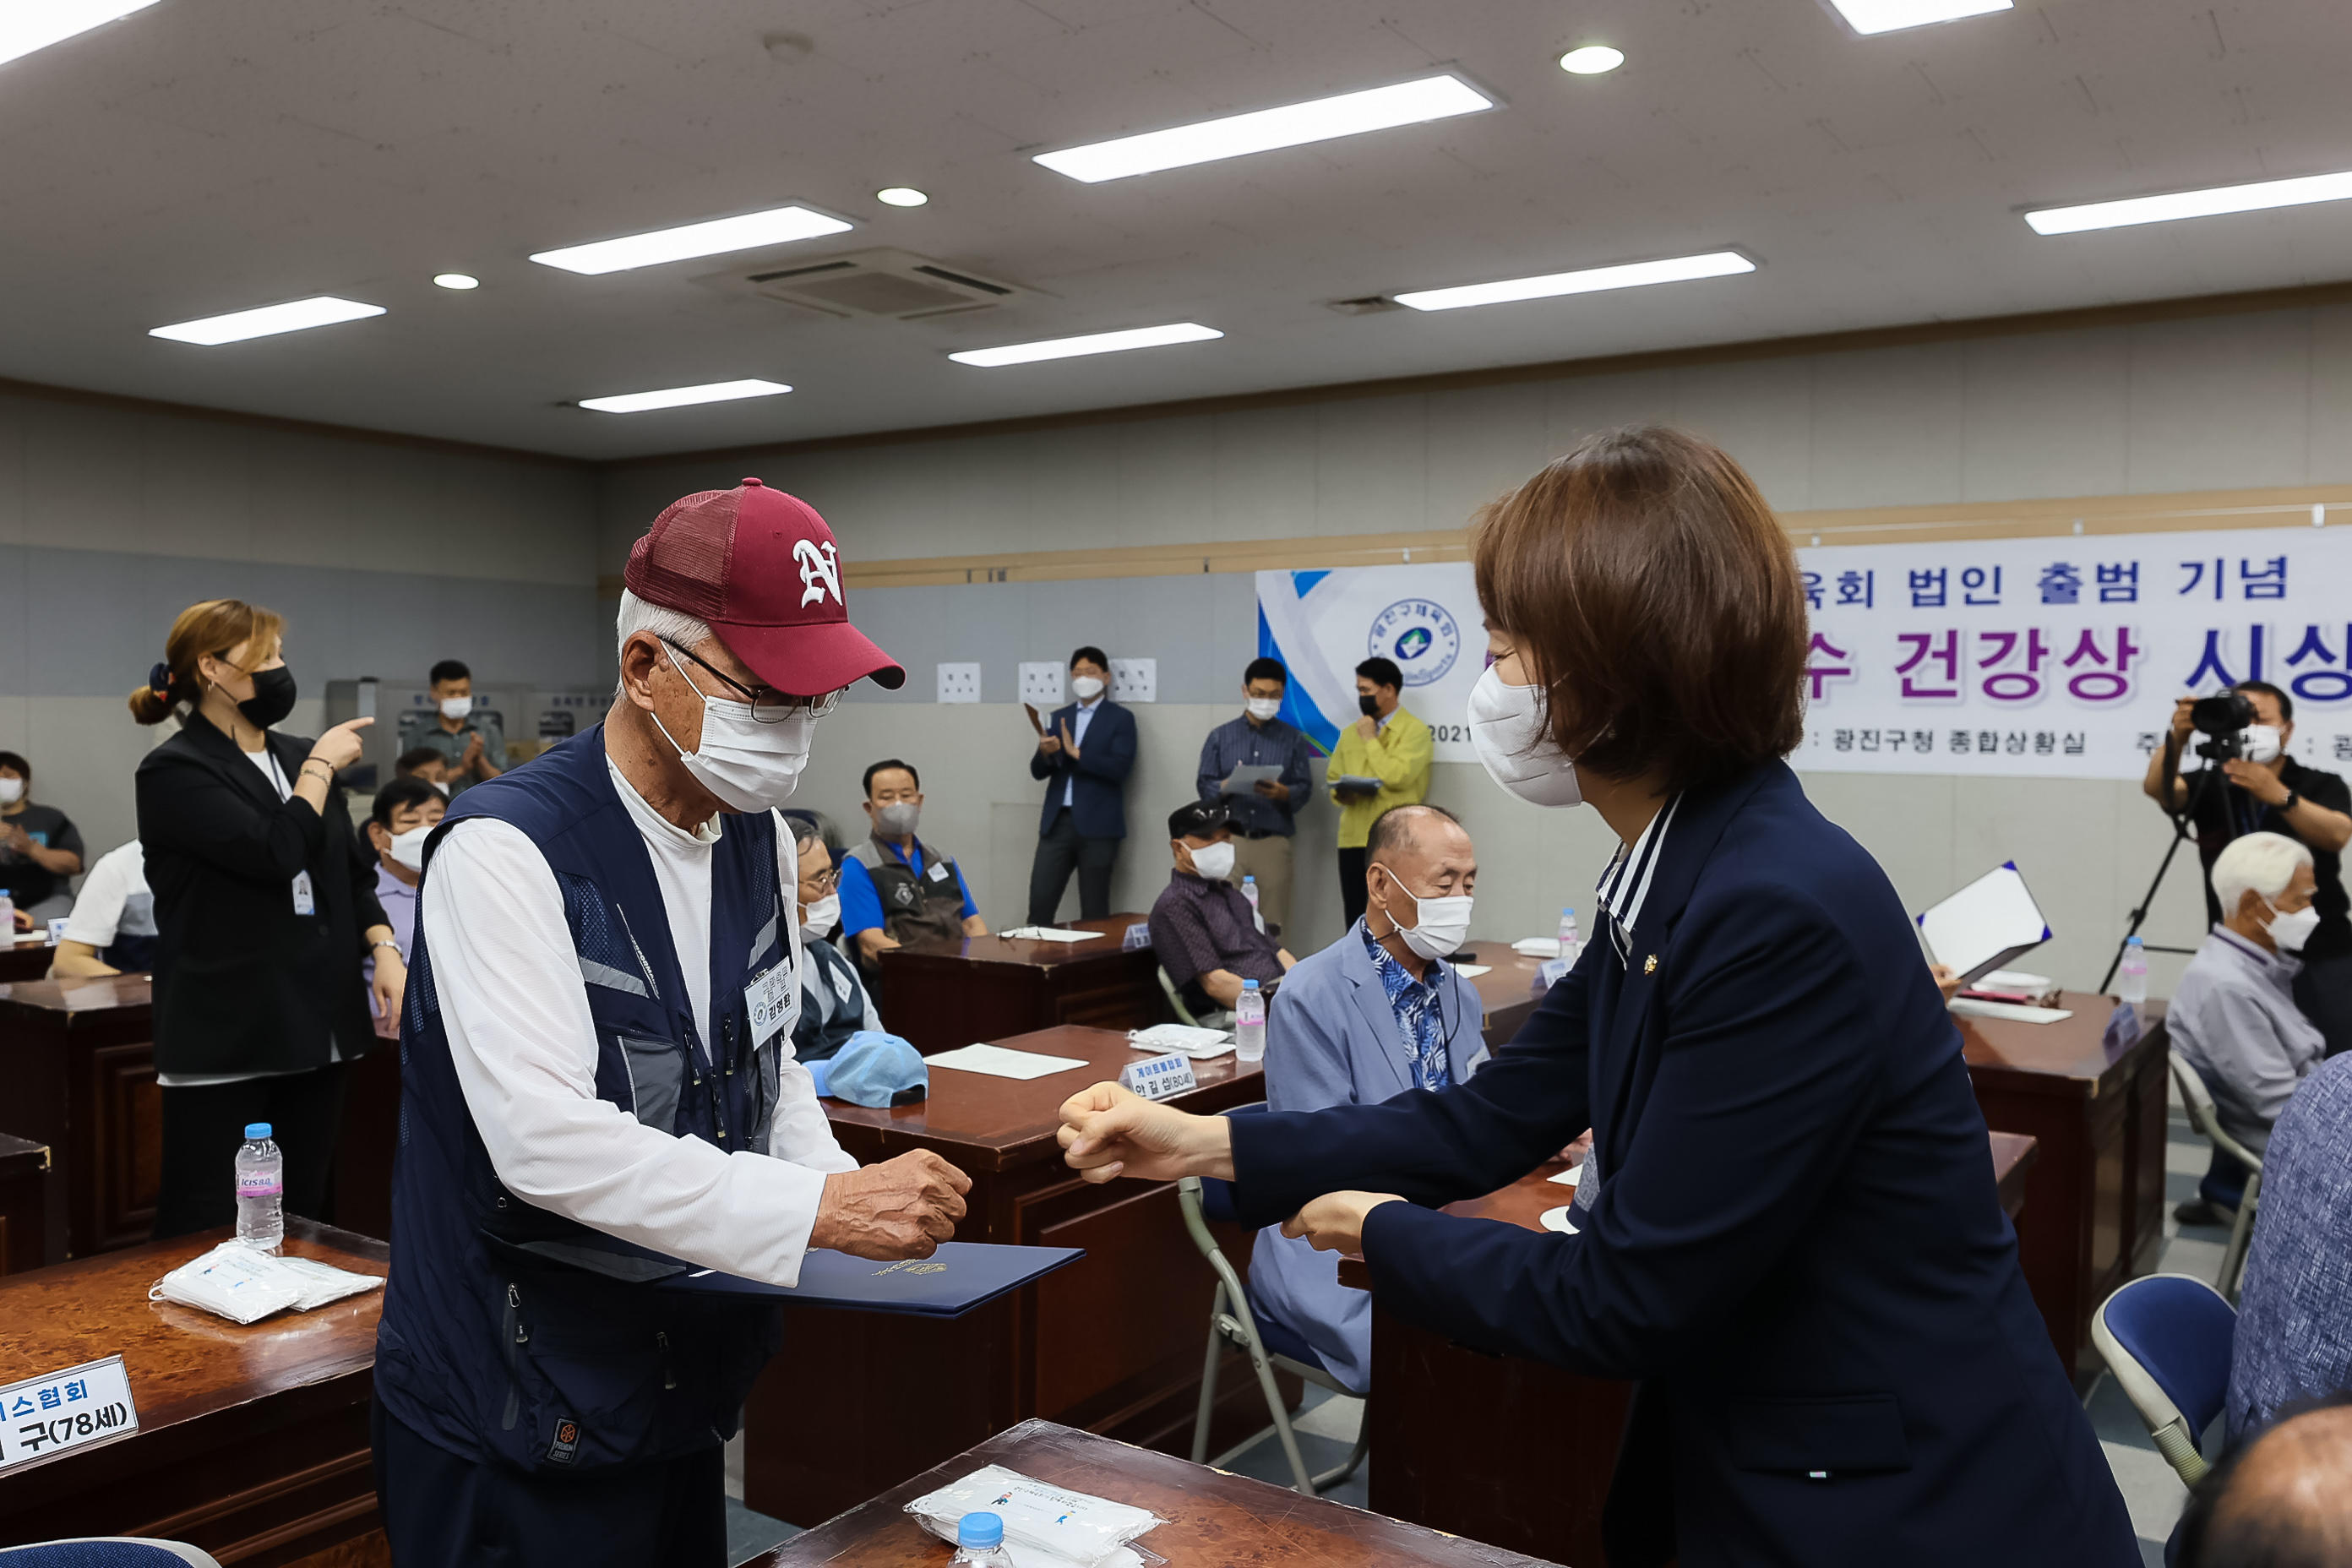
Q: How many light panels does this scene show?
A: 9